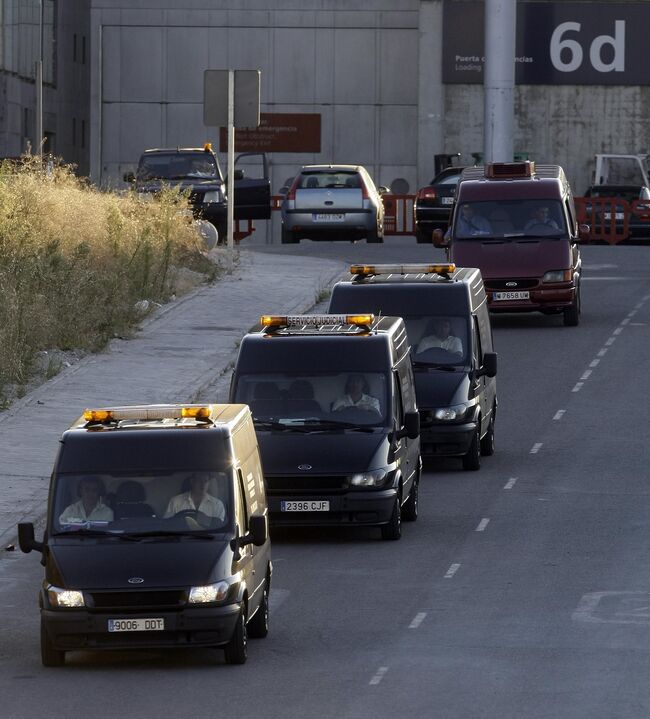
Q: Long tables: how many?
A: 0